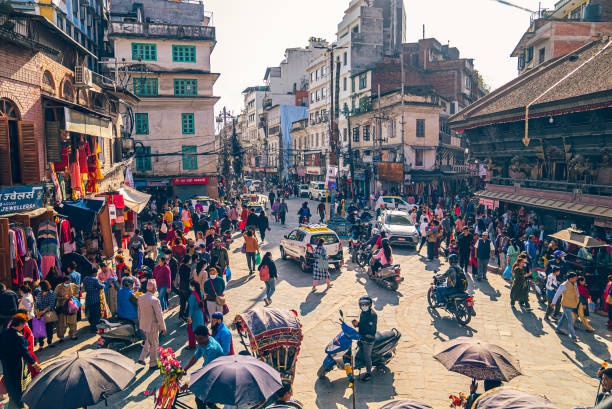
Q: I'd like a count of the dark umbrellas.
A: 3